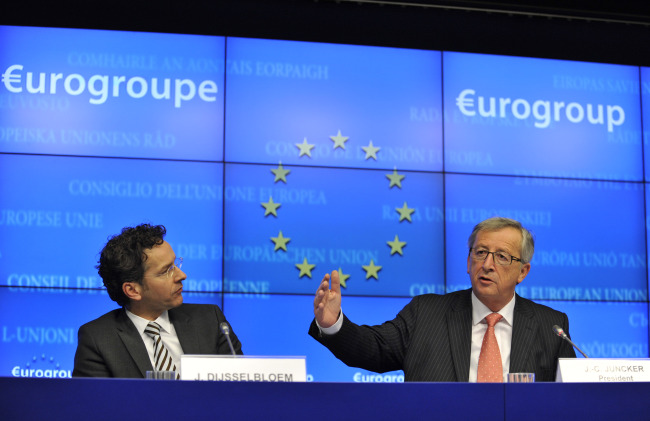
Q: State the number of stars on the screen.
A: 12